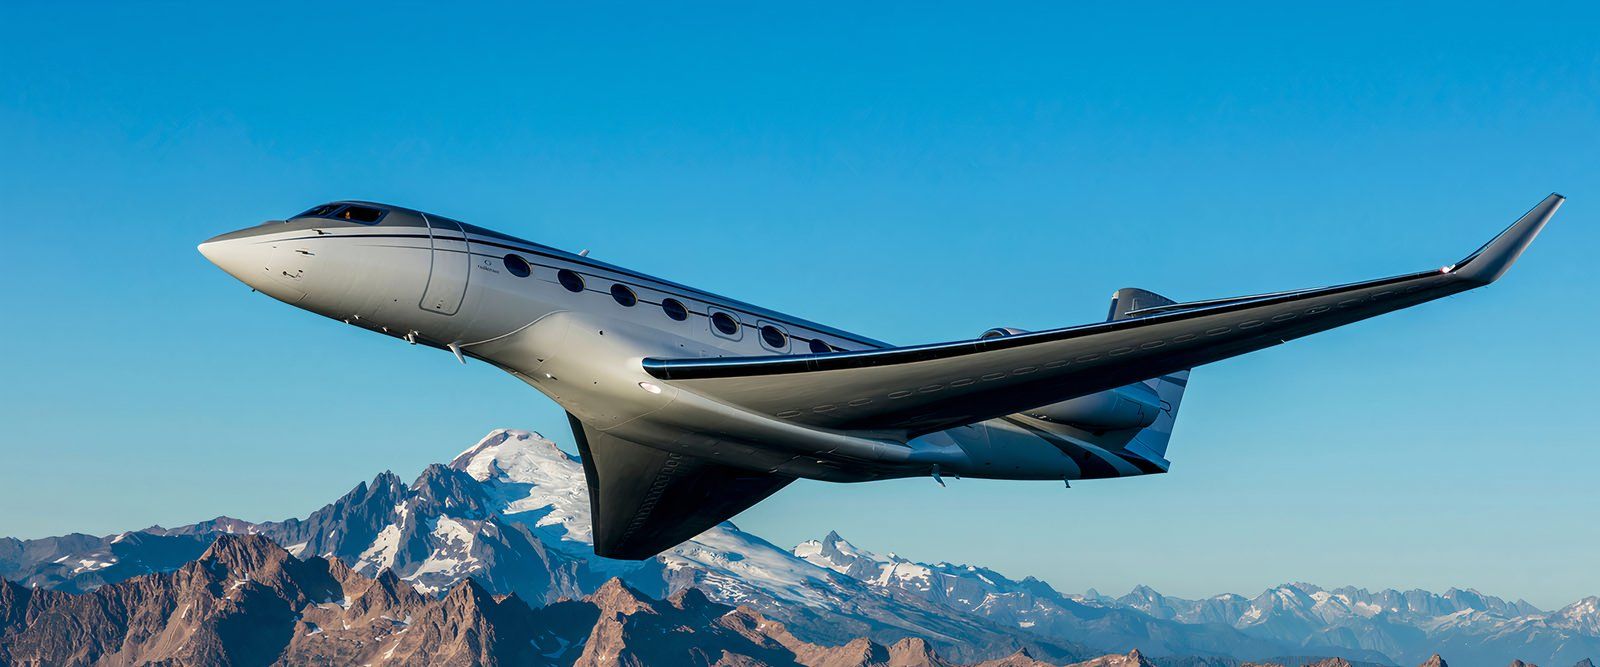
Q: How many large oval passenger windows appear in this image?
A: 7